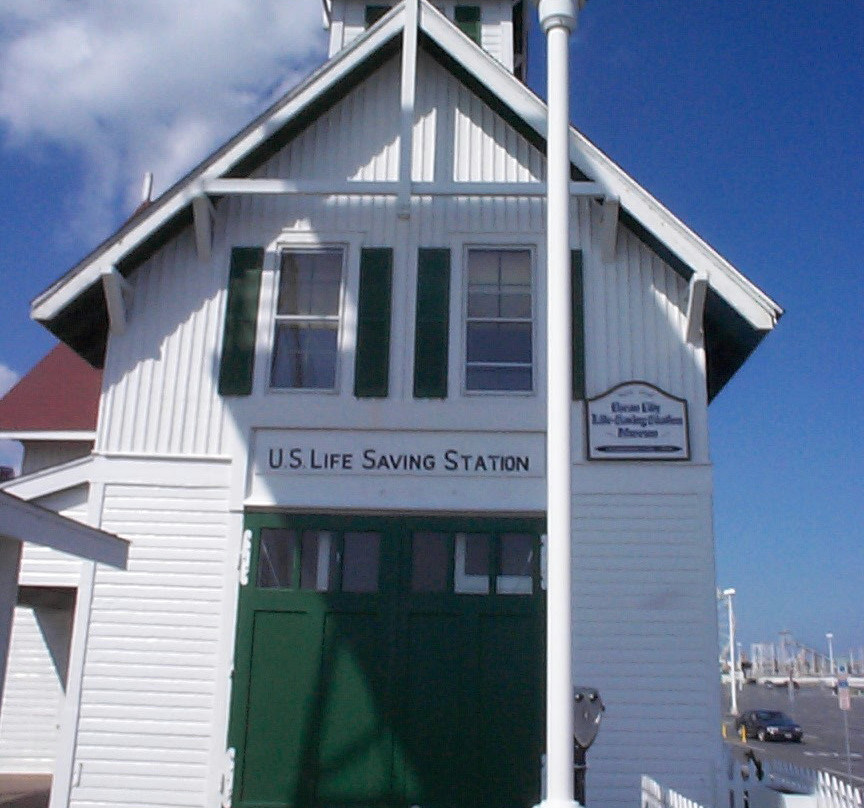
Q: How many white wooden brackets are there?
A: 4